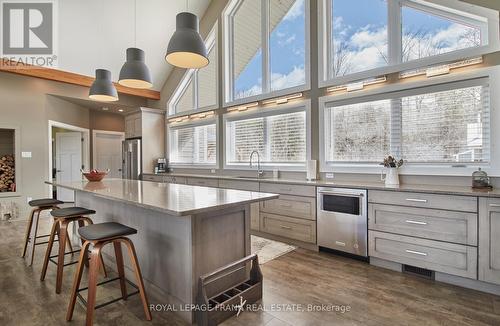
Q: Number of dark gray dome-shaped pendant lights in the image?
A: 3